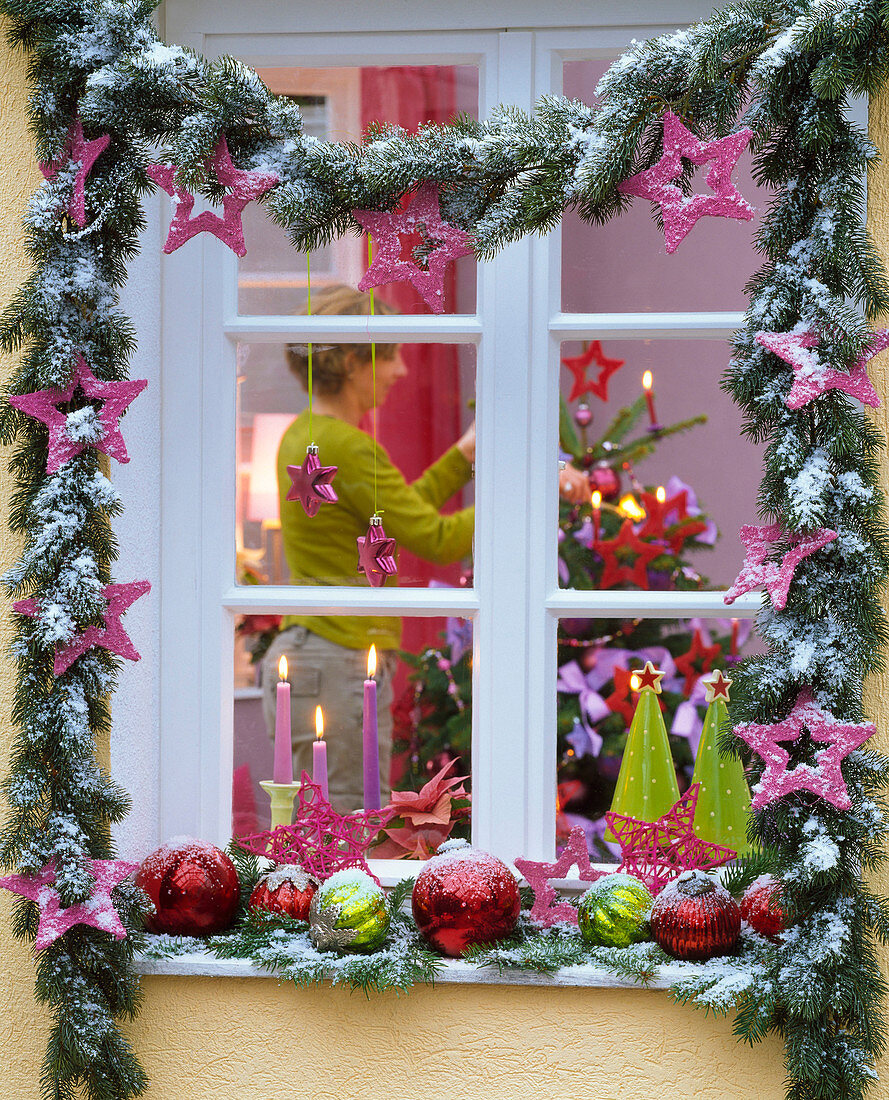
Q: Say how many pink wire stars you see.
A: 2